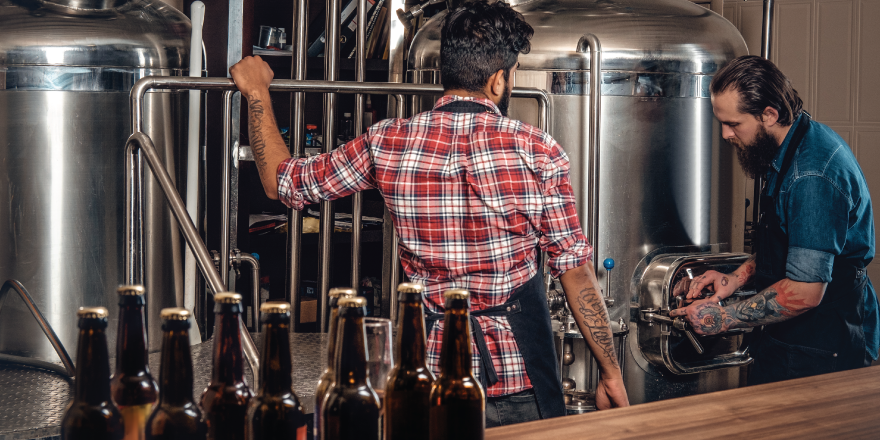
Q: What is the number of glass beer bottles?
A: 9